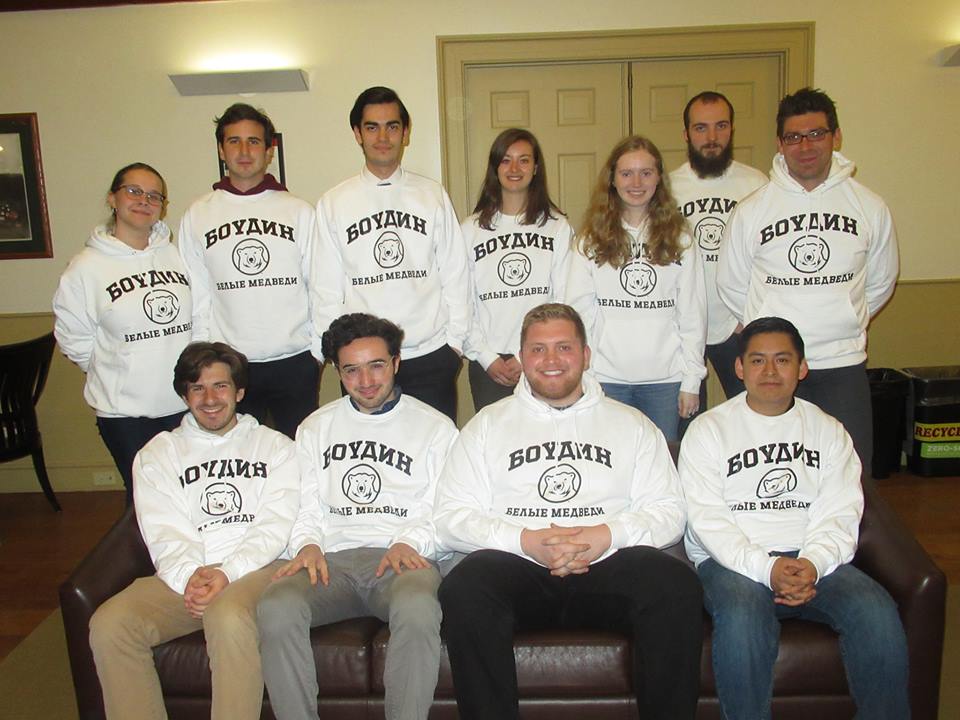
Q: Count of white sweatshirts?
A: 11